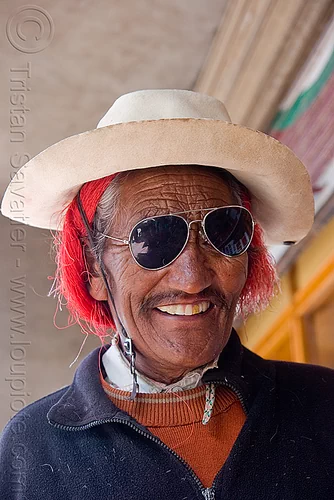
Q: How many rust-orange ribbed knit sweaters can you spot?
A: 1